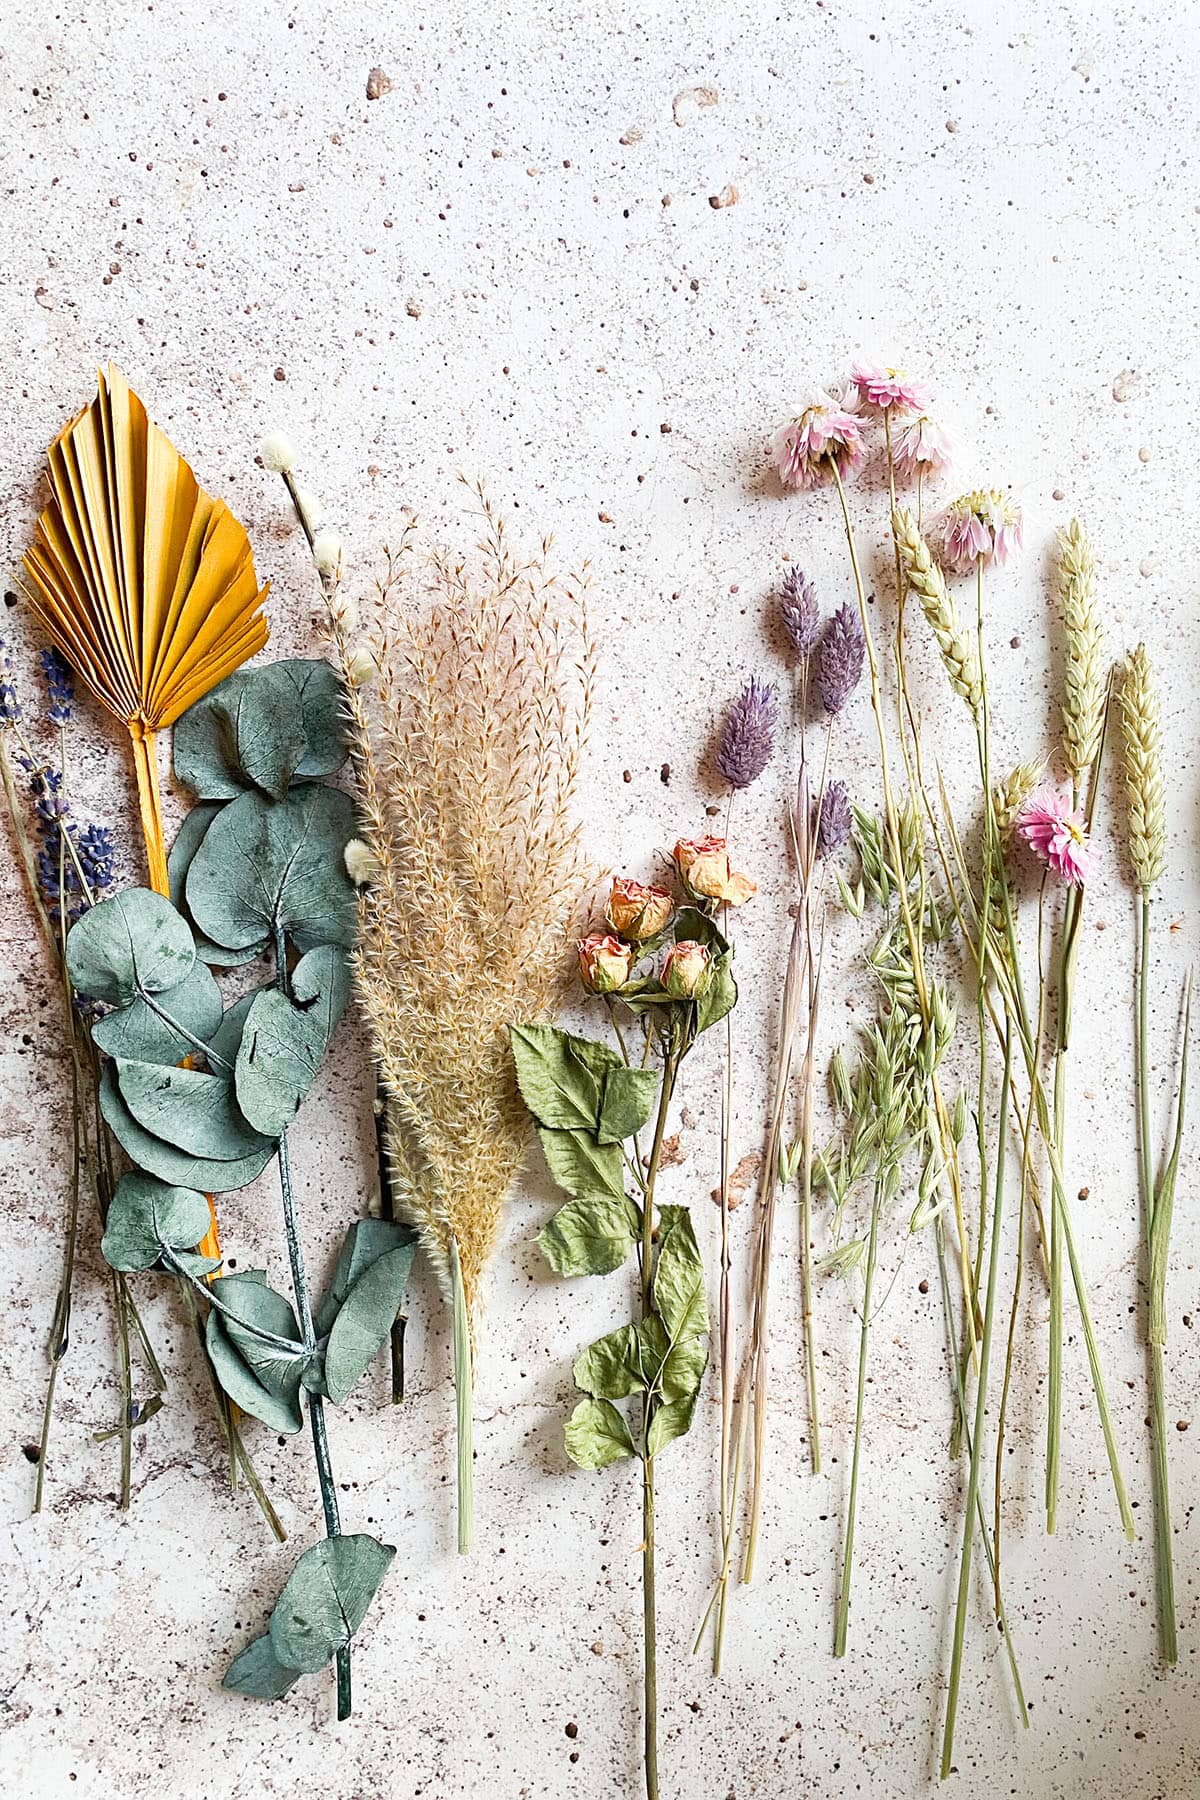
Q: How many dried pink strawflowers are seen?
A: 5